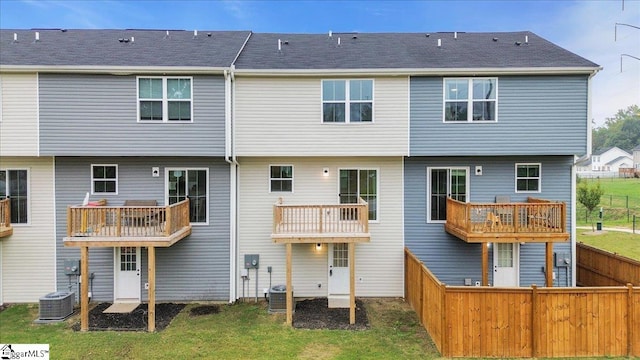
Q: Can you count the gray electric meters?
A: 3